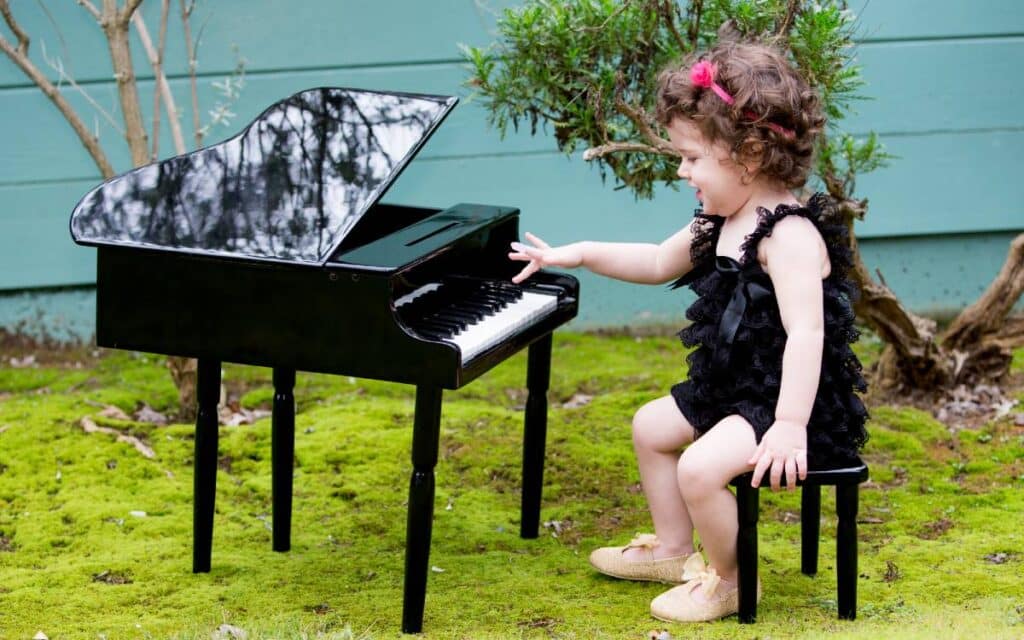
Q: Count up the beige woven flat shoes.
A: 2